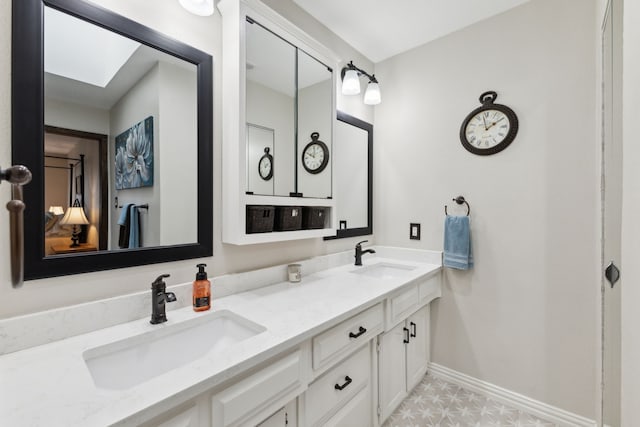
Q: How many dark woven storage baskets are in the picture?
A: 3